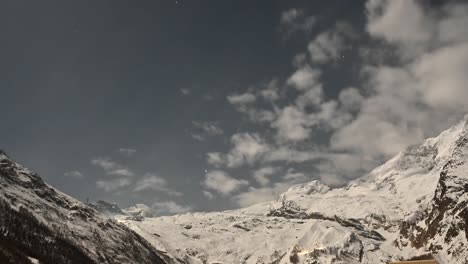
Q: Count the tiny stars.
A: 3